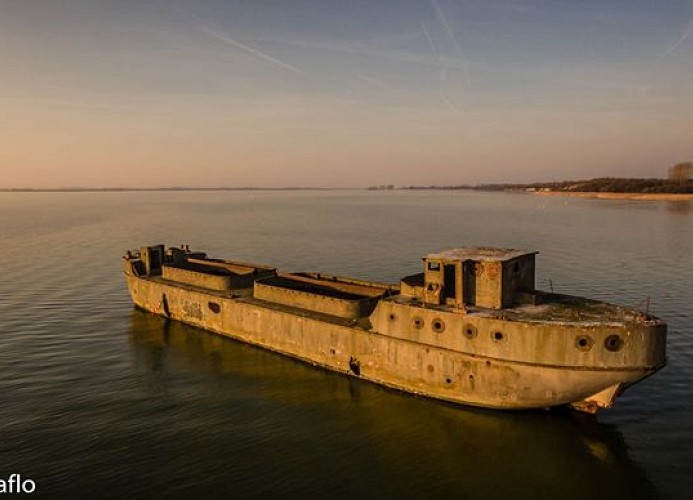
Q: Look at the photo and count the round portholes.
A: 7